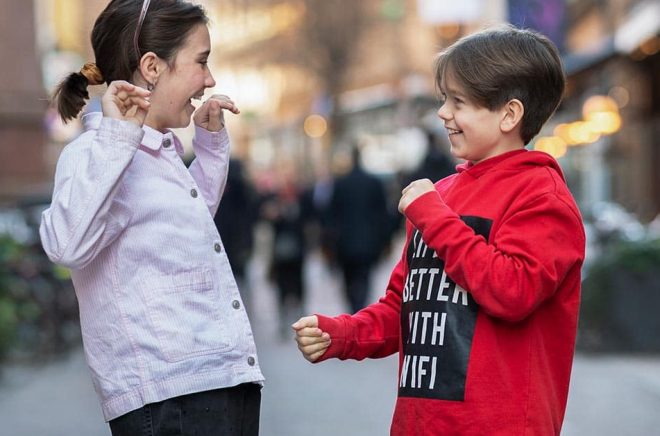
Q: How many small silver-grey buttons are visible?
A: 5